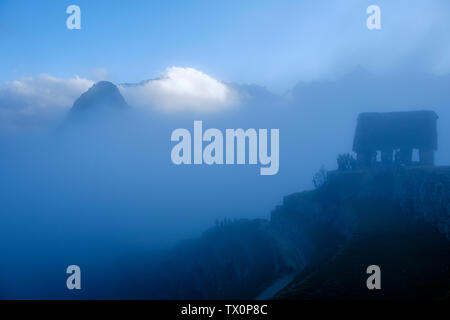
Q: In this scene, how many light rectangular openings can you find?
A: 3